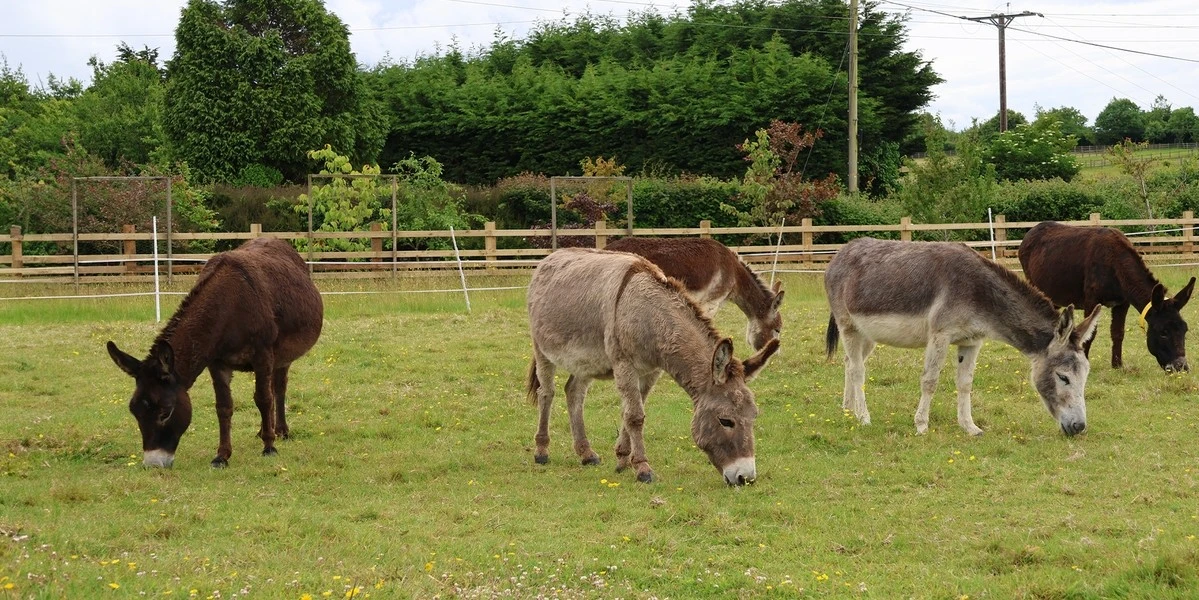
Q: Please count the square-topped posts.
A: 12